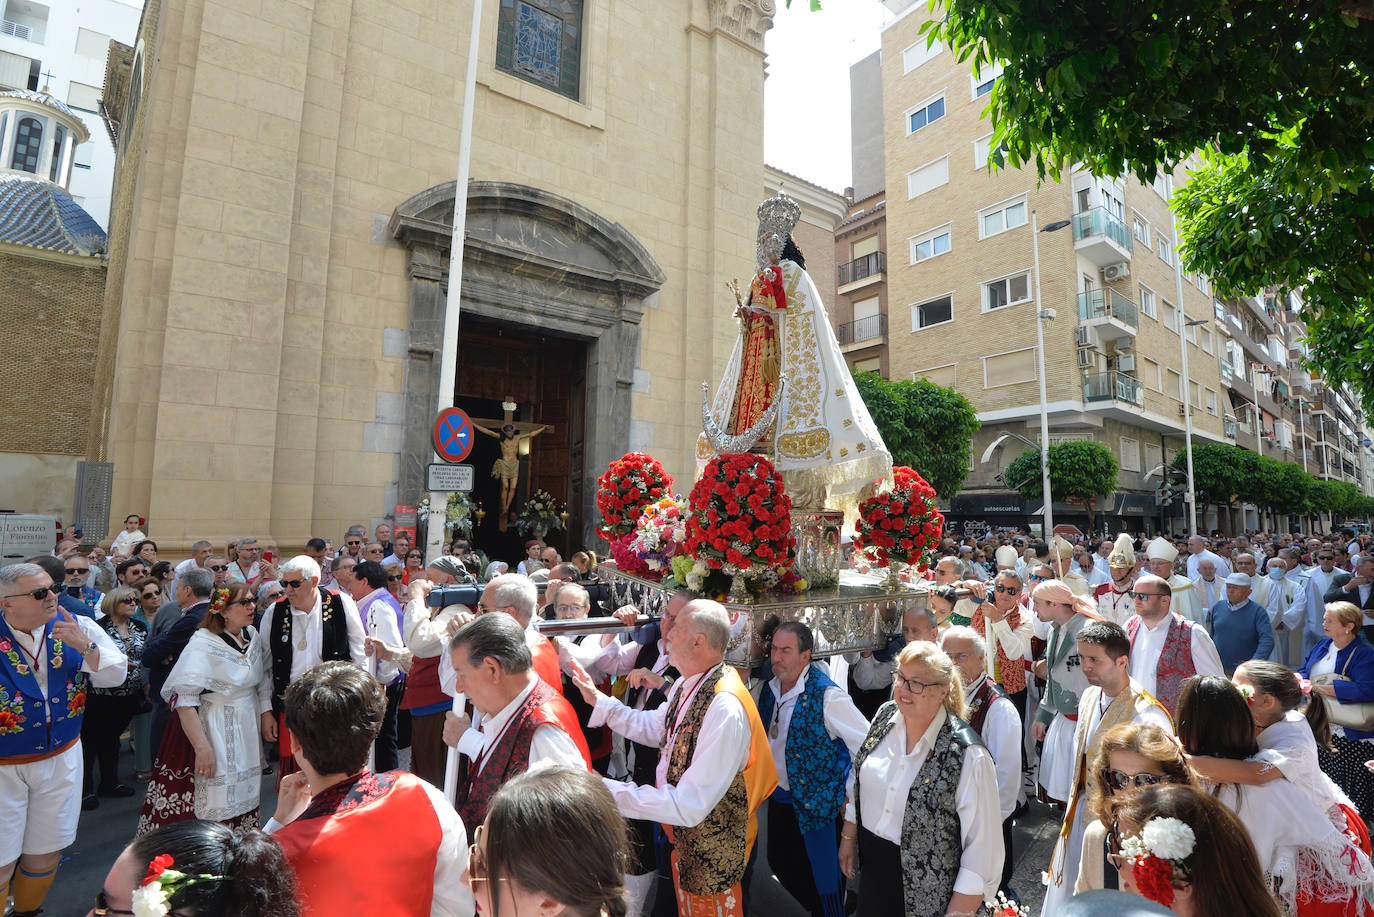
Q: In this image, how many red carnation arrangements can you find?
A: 3